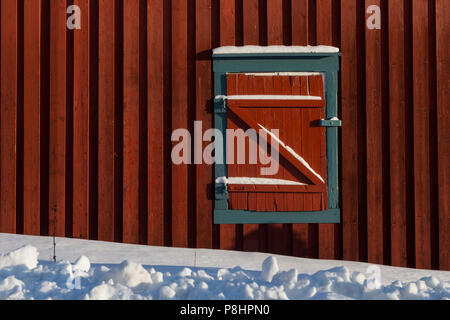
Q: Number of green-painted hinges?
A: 2